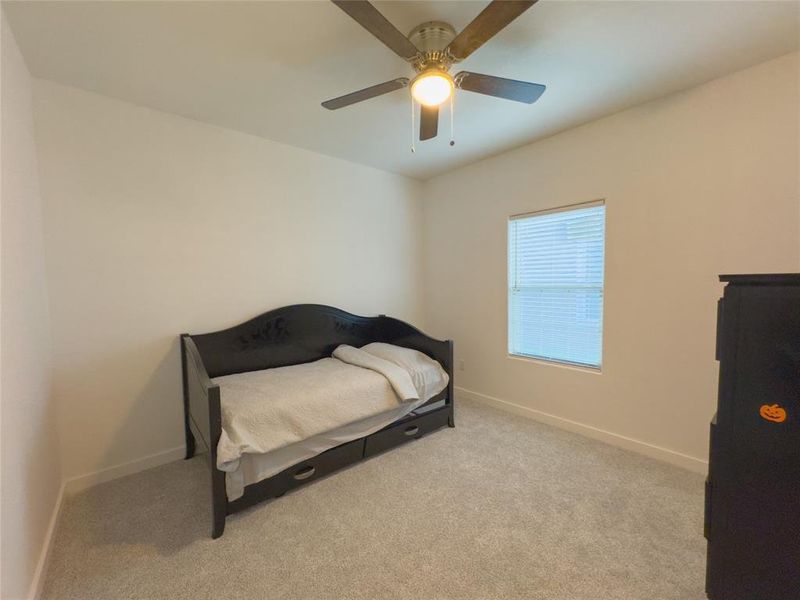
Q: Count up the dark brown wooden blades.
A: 5